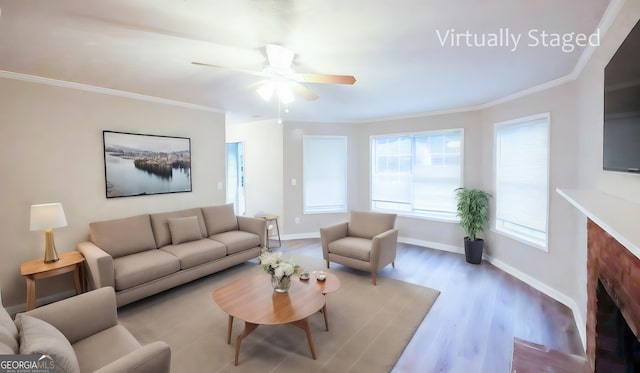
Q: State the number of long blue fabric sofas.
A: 0